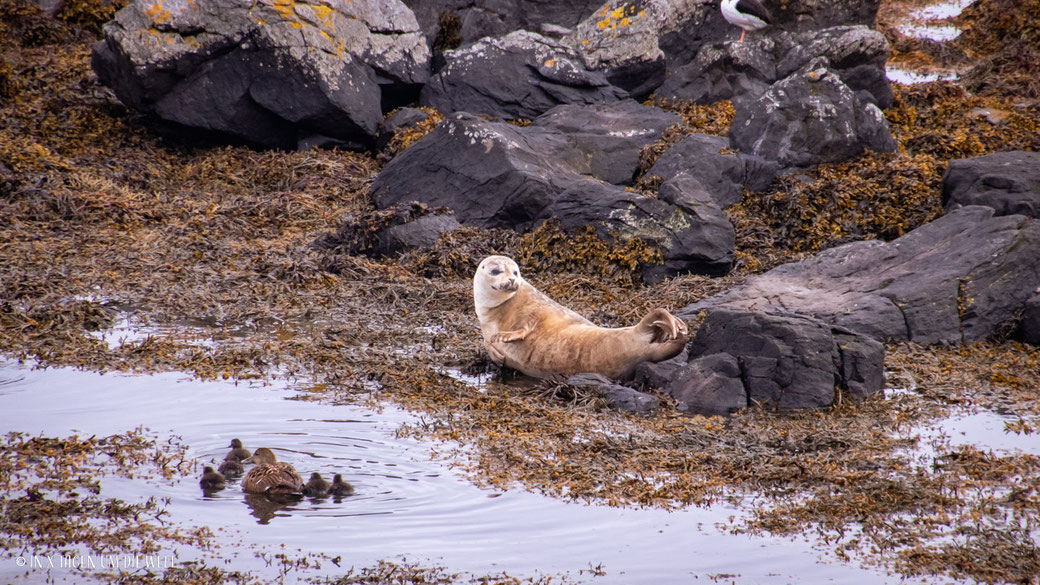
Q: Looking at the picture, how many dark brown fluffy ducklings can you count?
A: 5